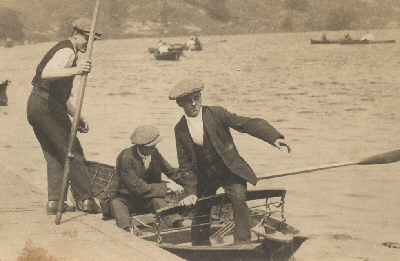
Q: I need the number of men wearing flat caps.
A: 3